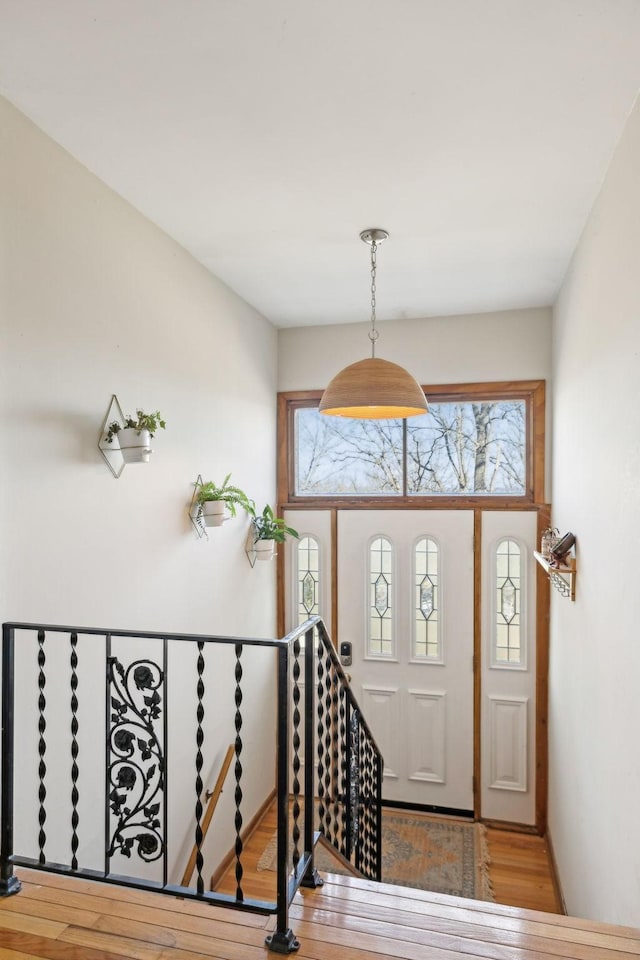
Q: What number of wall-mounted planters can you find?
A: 3